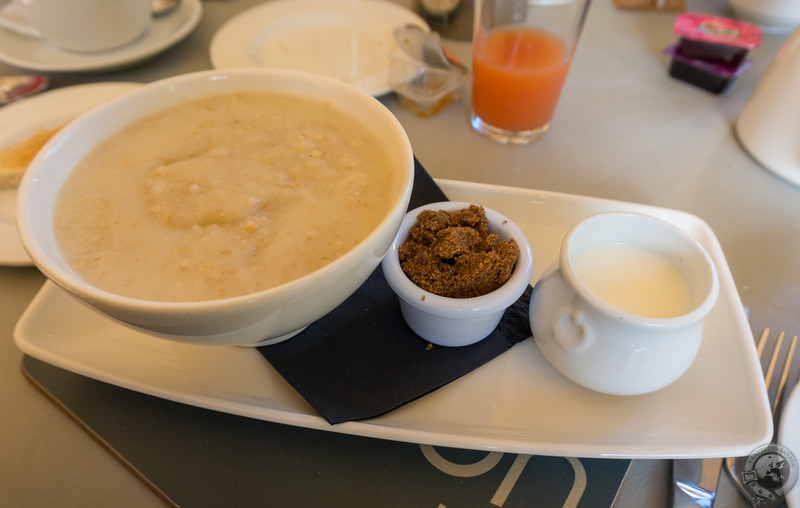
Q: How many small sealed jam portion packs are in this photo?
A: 2